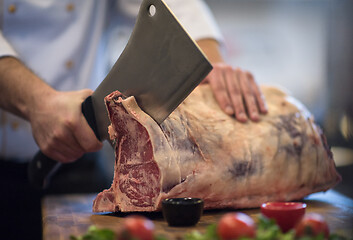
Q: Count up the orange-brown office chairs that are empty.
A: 0